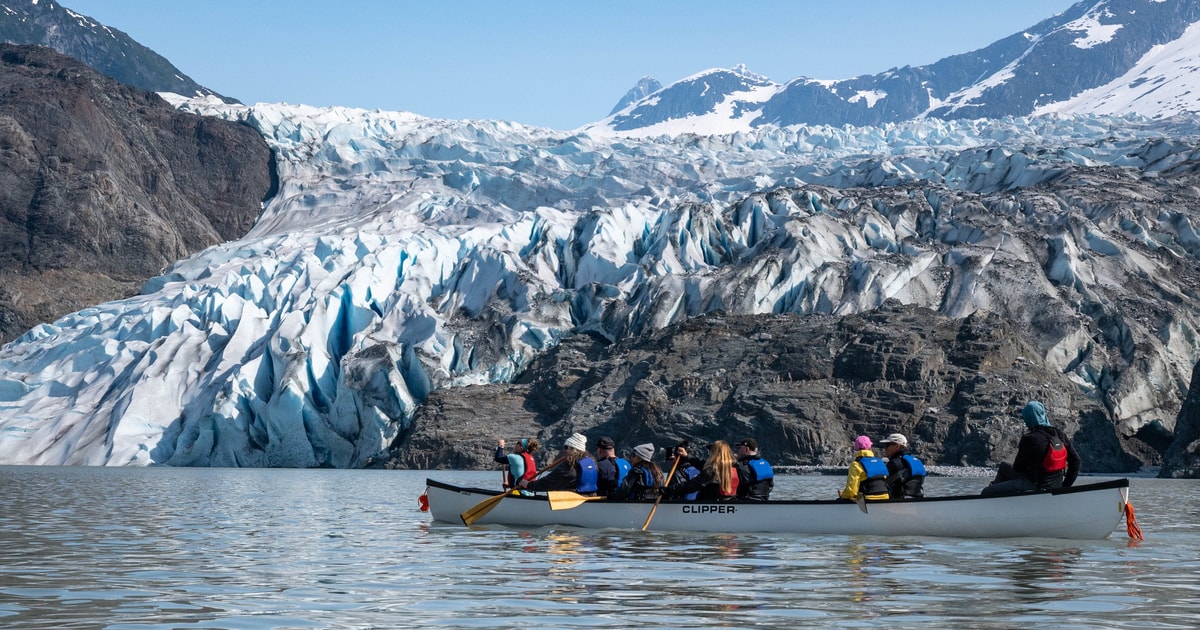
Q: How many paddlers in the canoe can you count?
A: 10